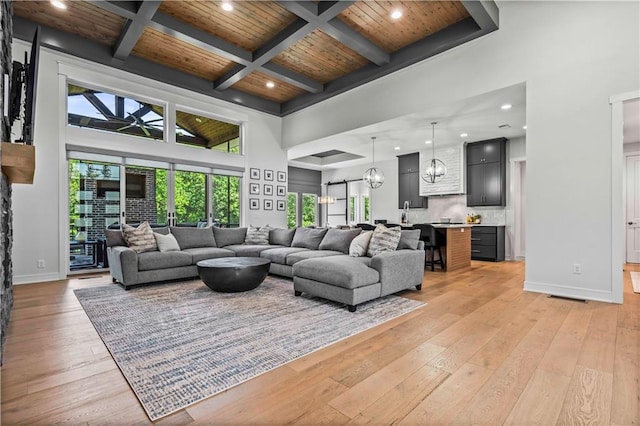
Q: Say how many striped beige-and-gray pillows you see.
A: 3